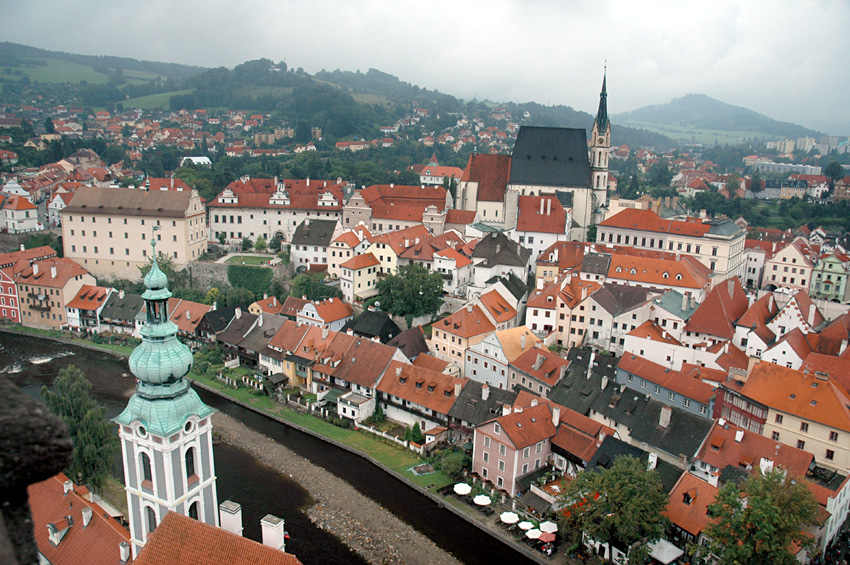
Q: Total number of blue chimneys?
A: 0